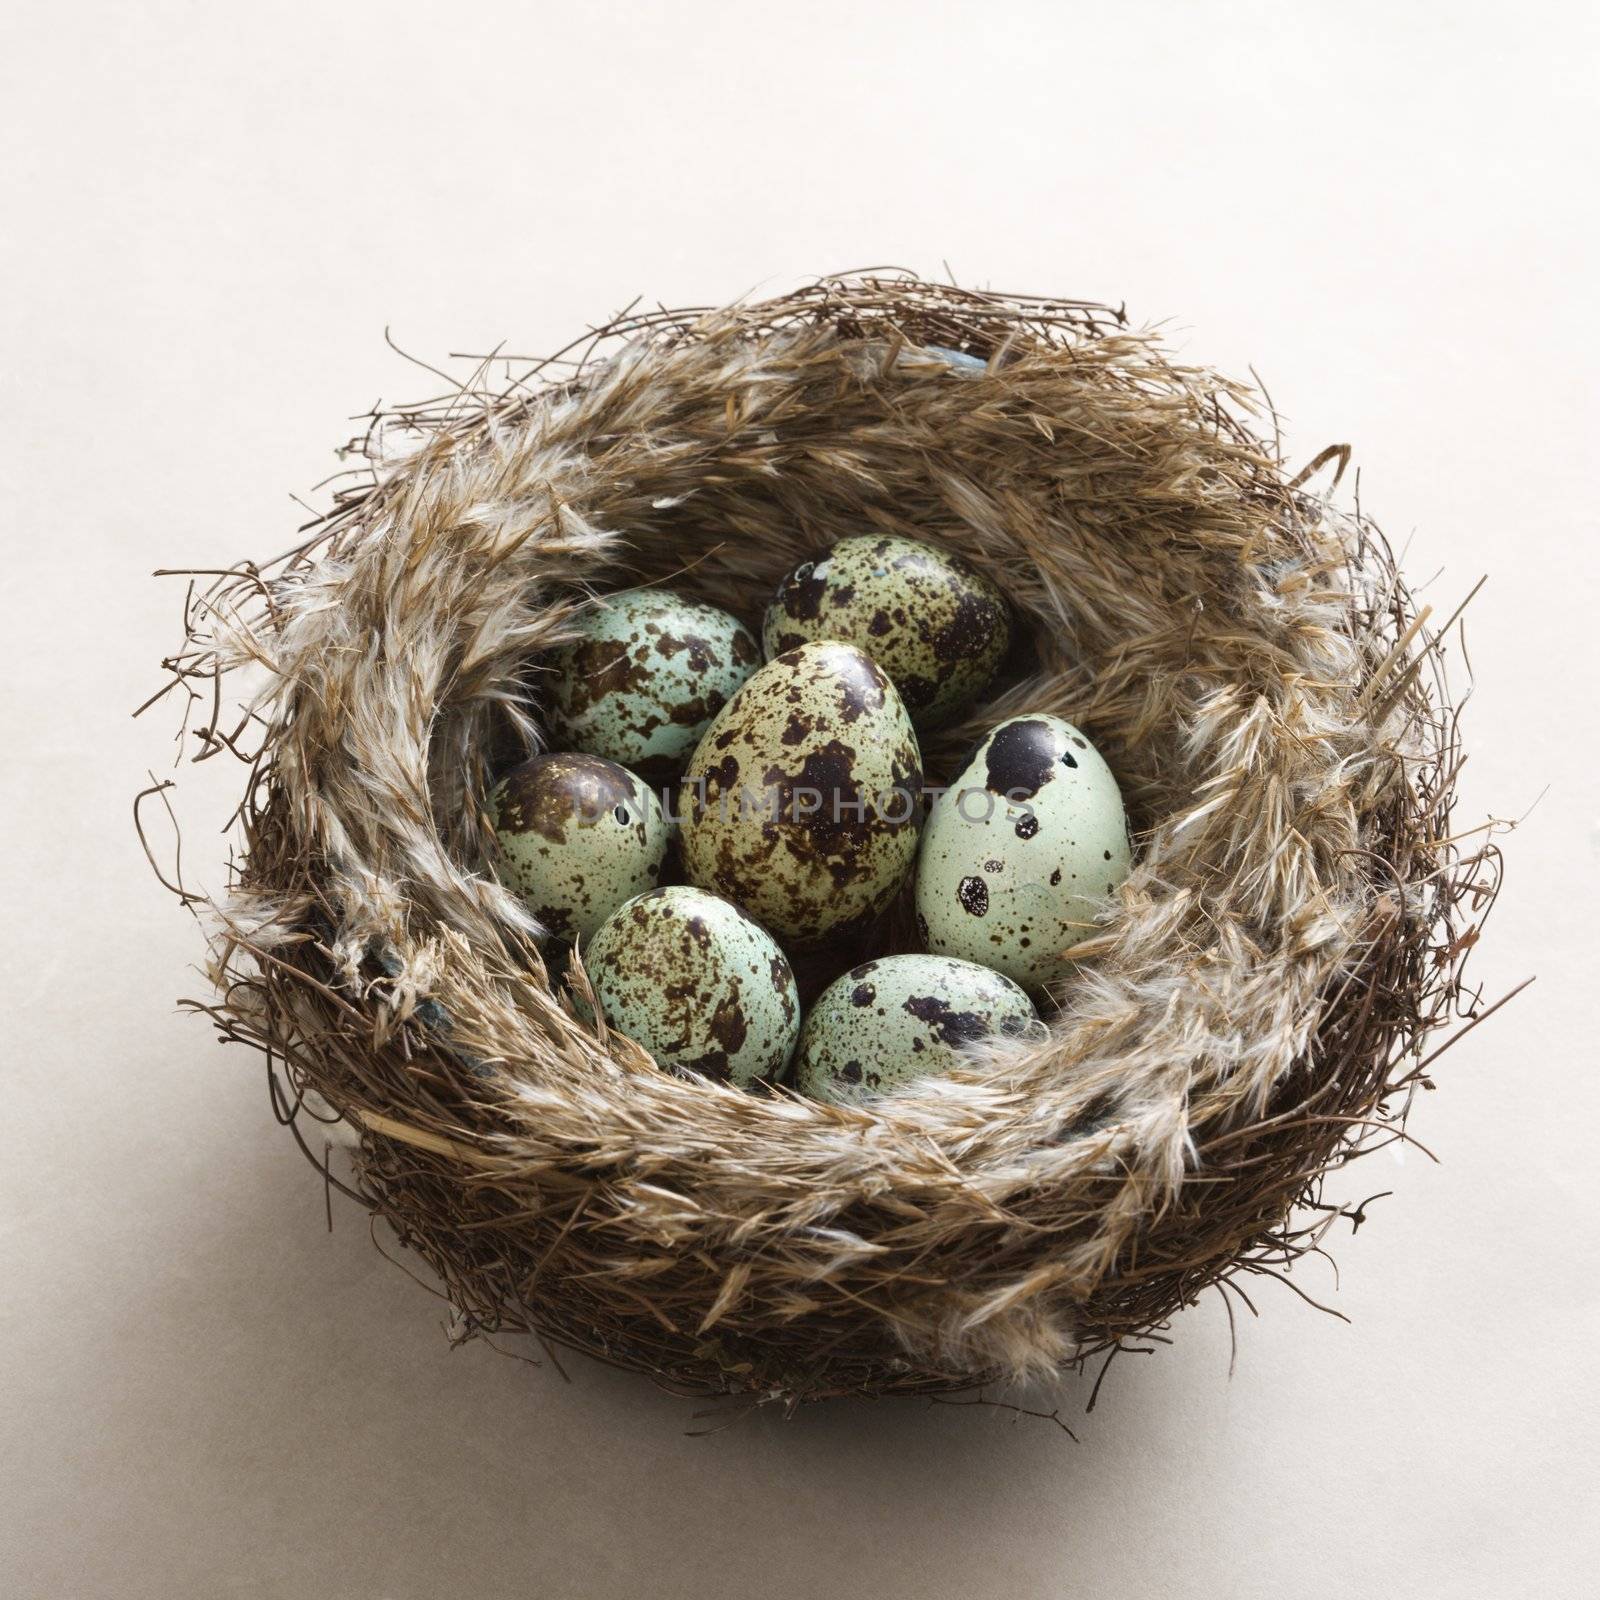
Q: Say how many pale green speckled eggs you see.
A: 7